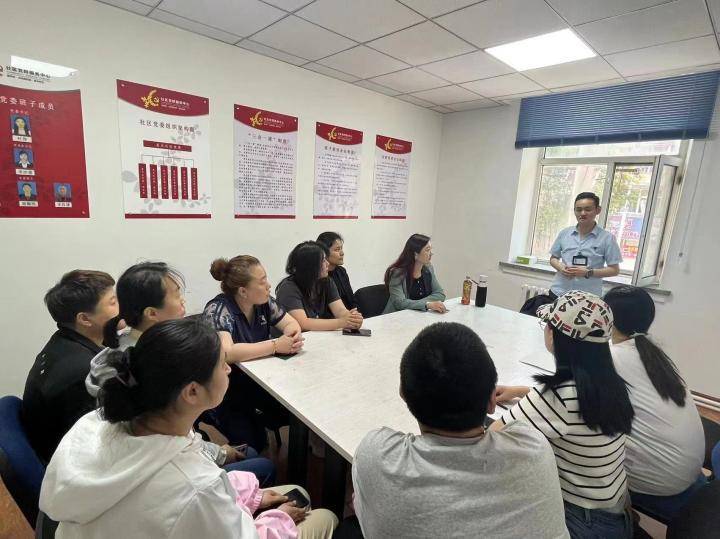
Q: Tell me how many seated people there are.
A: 10